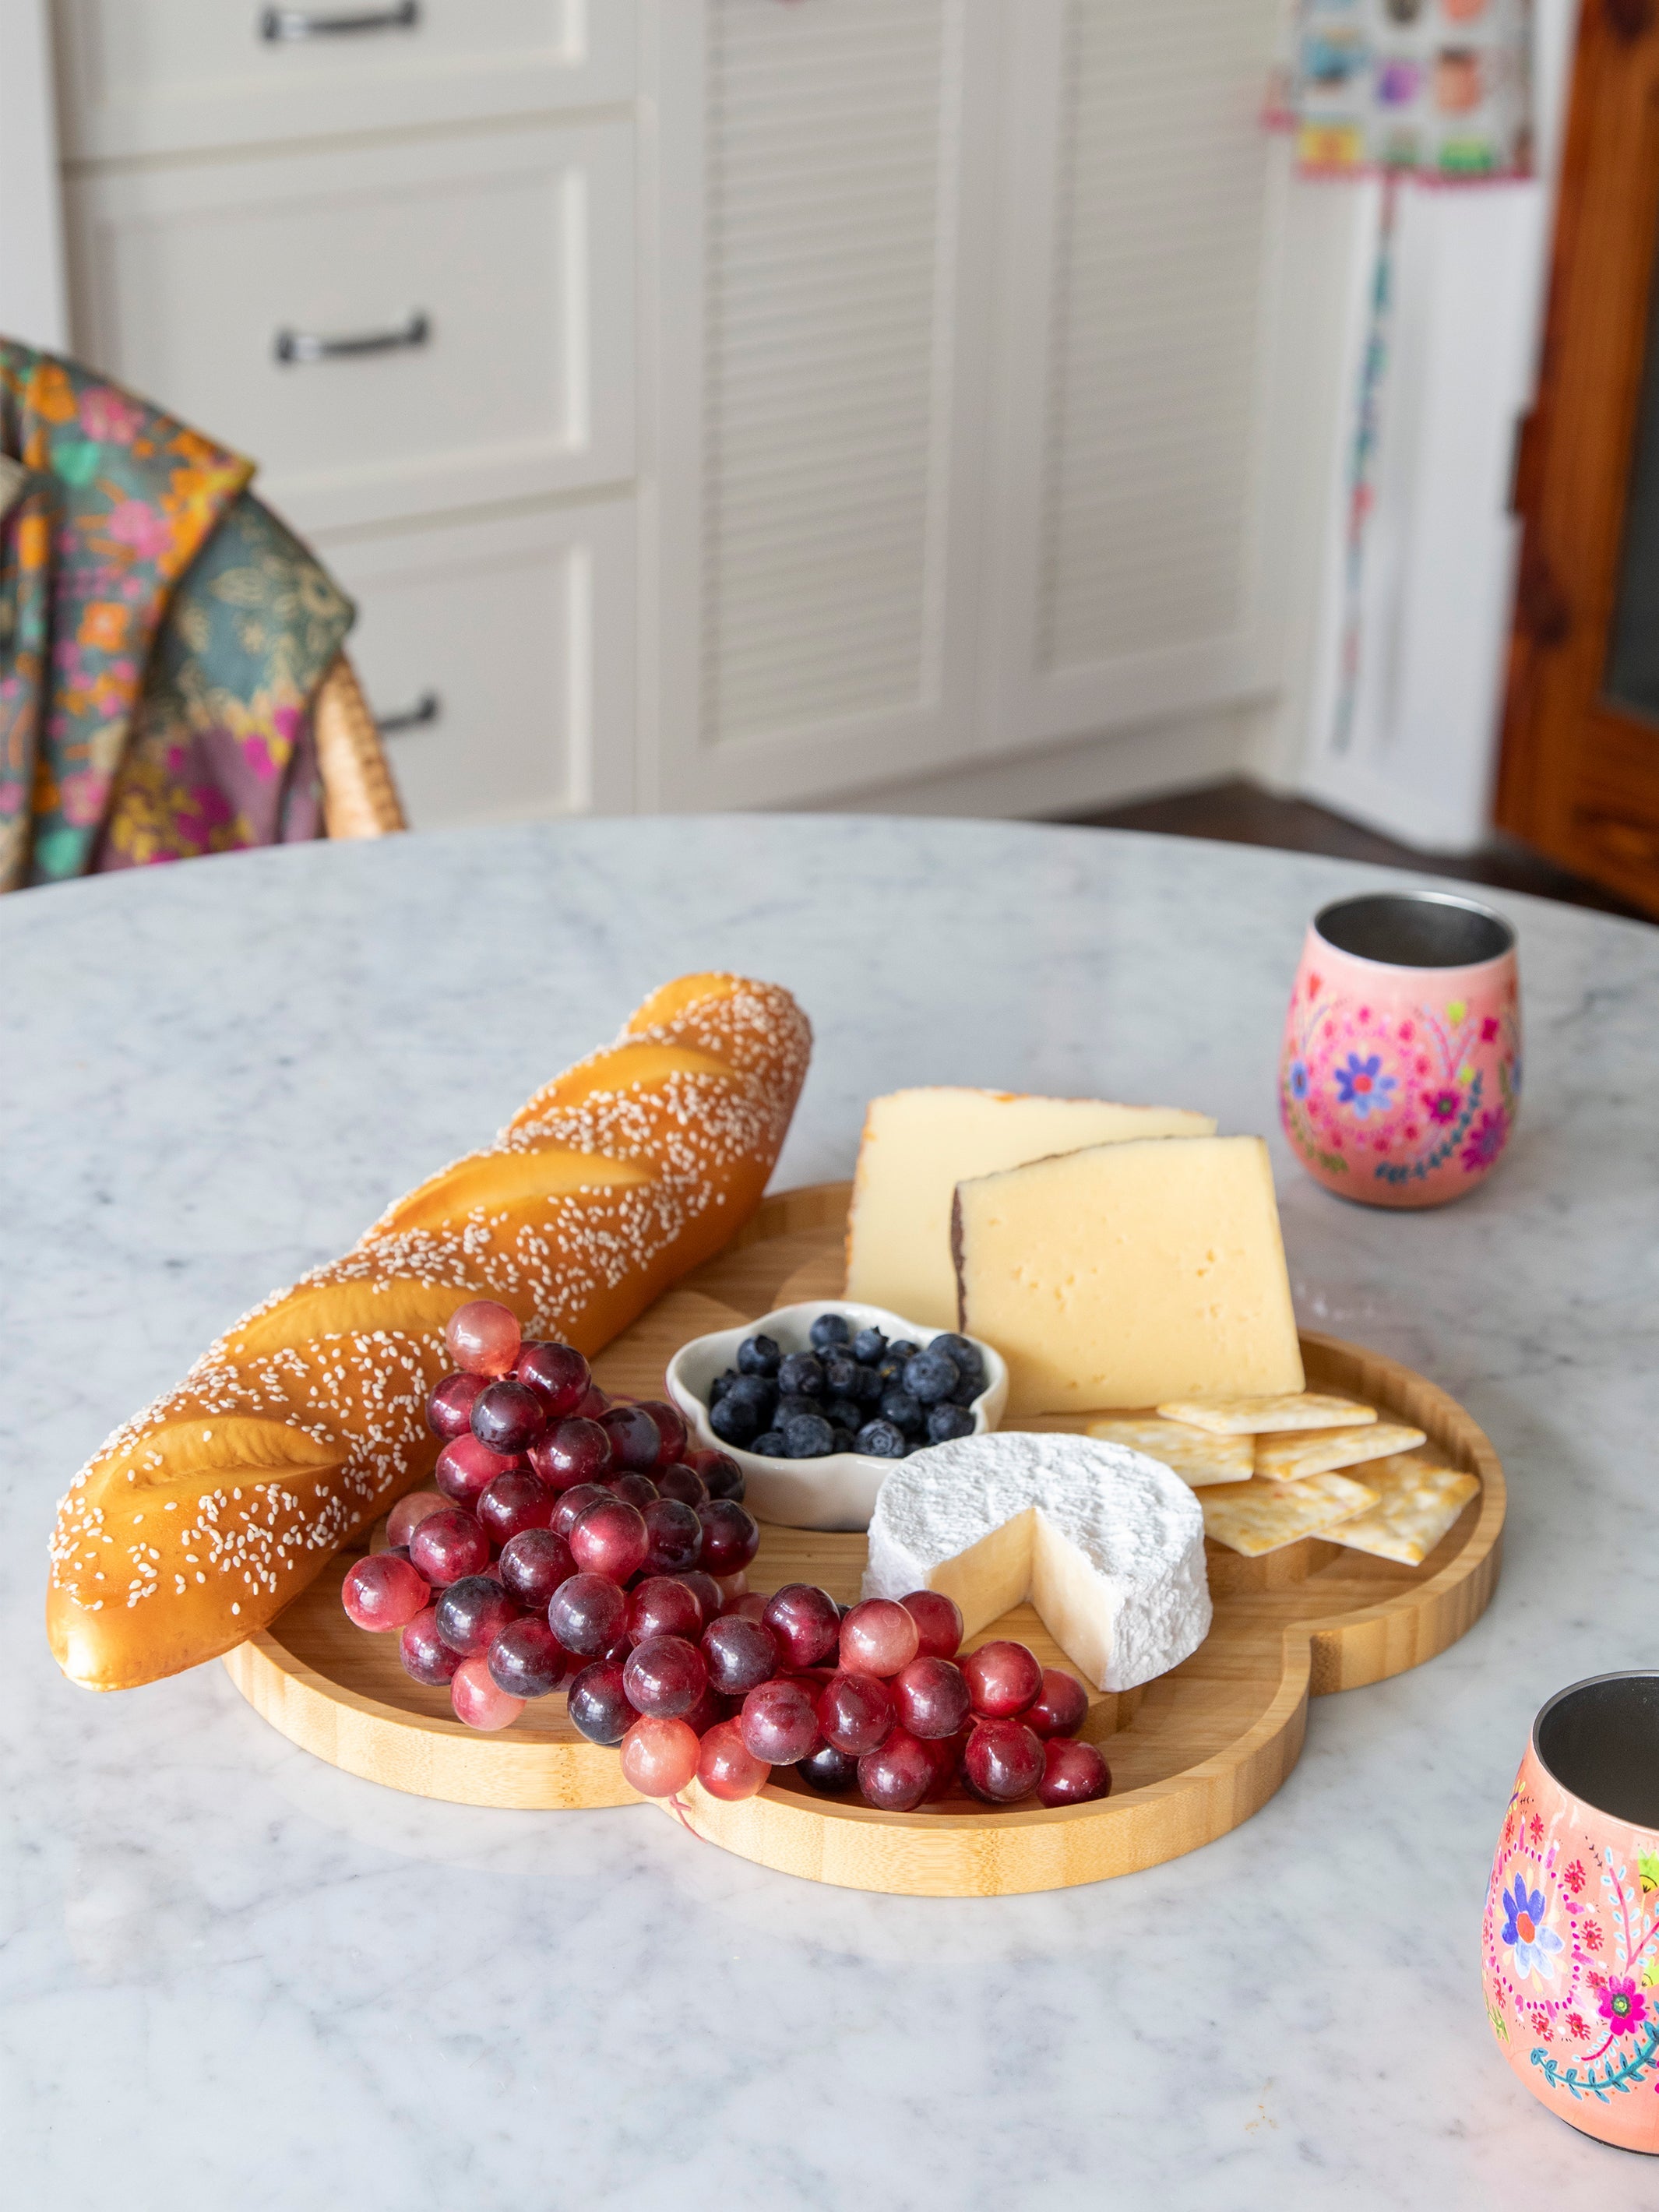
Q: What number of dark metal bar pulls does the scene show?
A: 3